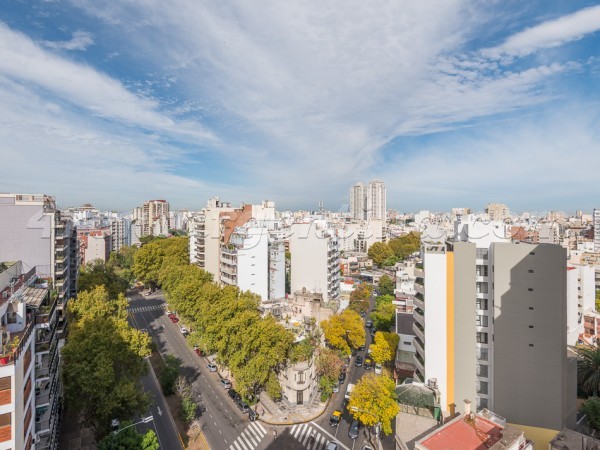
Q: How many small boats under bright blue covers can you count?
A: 0